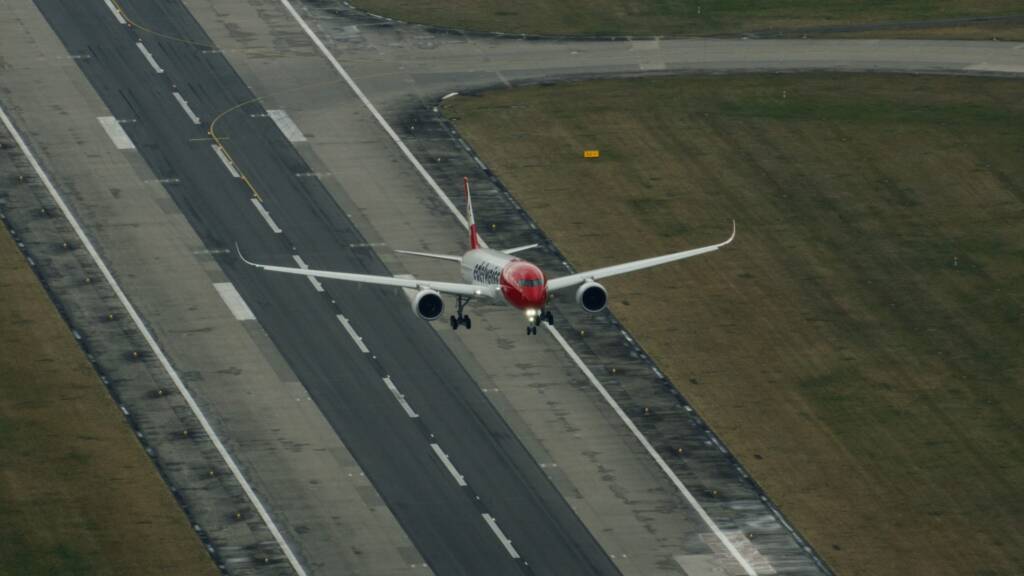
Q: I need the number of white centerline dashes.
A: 10